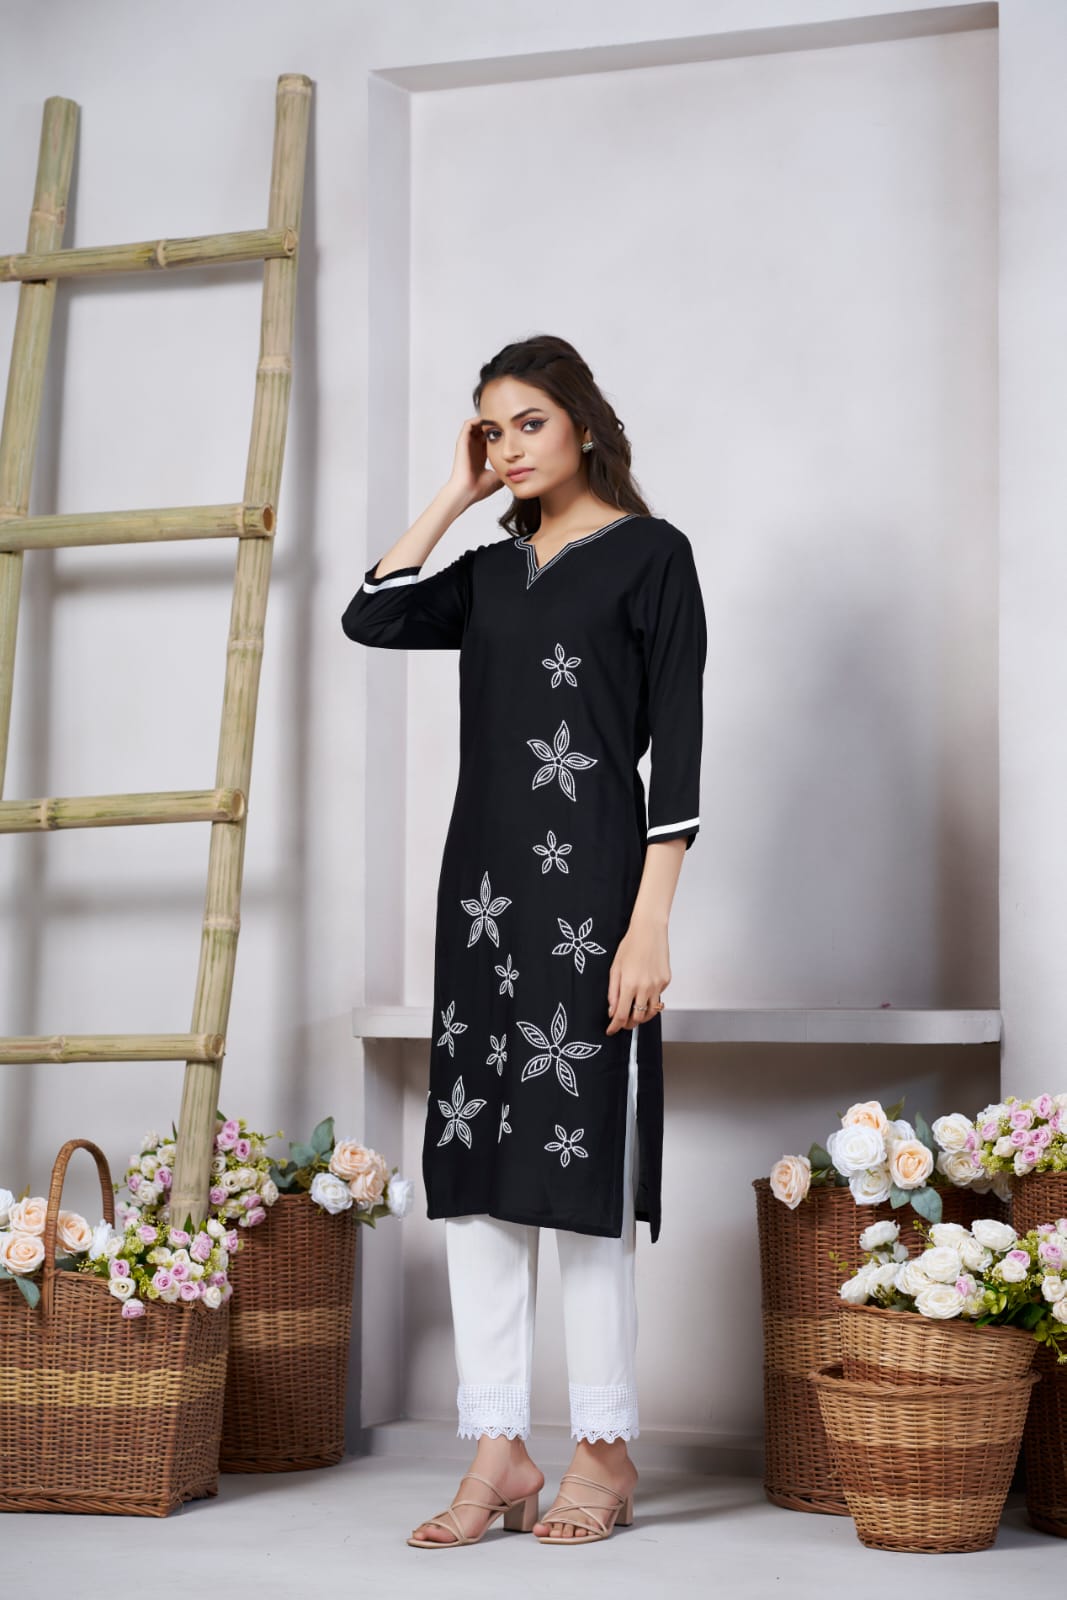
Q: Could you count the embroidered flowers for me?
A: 12